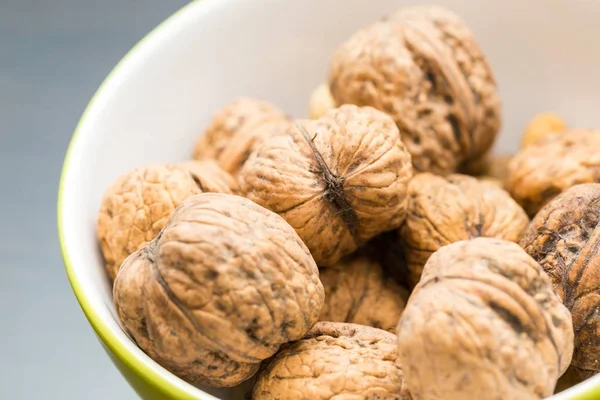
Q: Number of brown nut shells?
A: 11